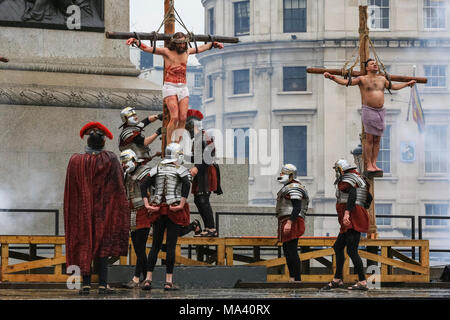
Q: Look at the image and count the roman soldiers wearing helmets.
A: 7